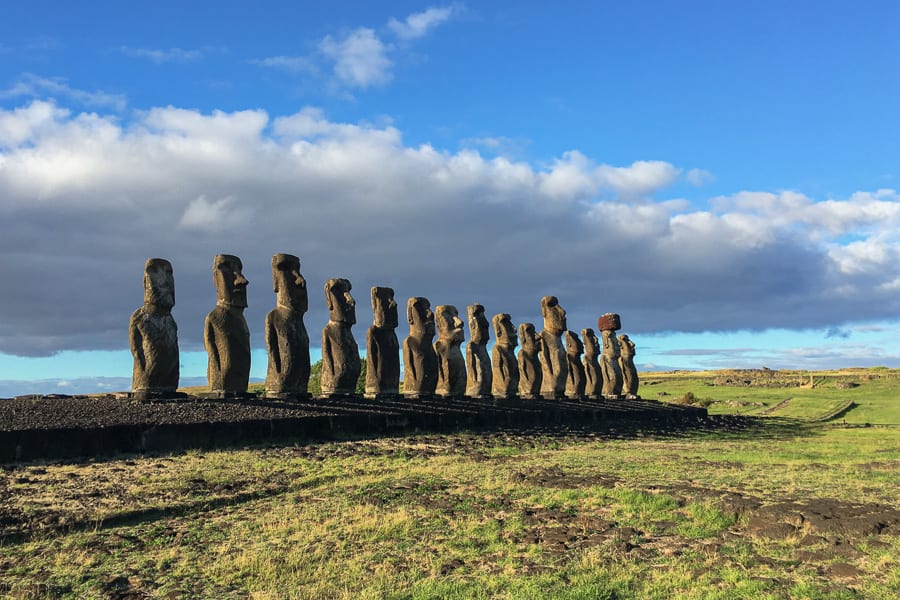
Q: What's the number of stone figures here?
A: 15